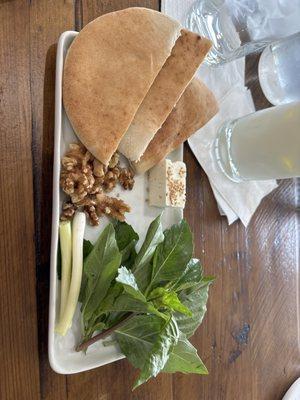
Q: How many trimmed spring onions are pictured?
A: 2